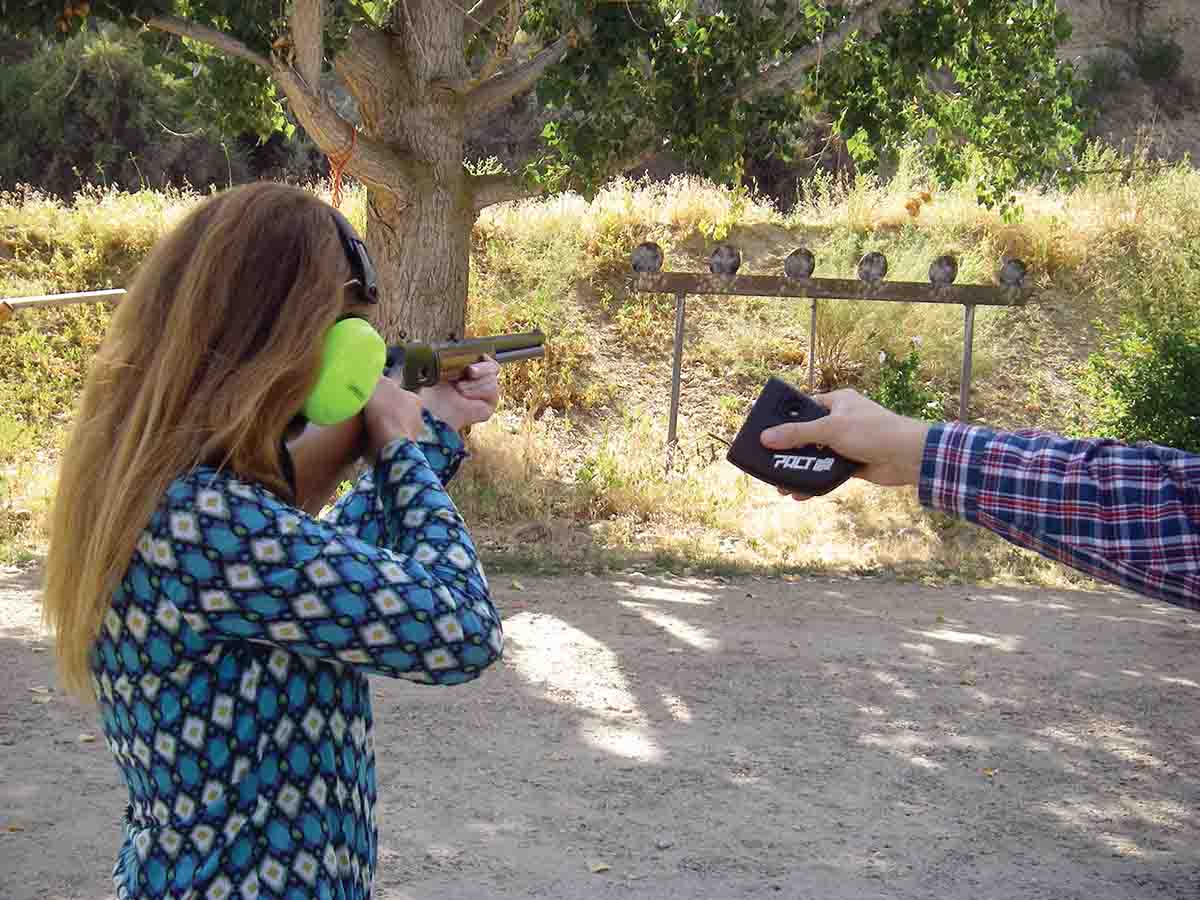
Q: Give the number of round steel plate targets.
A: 6